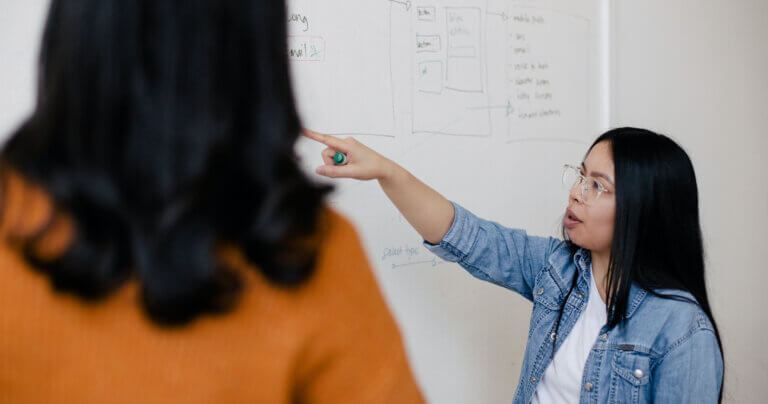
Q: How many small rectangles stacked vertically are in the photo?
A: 3